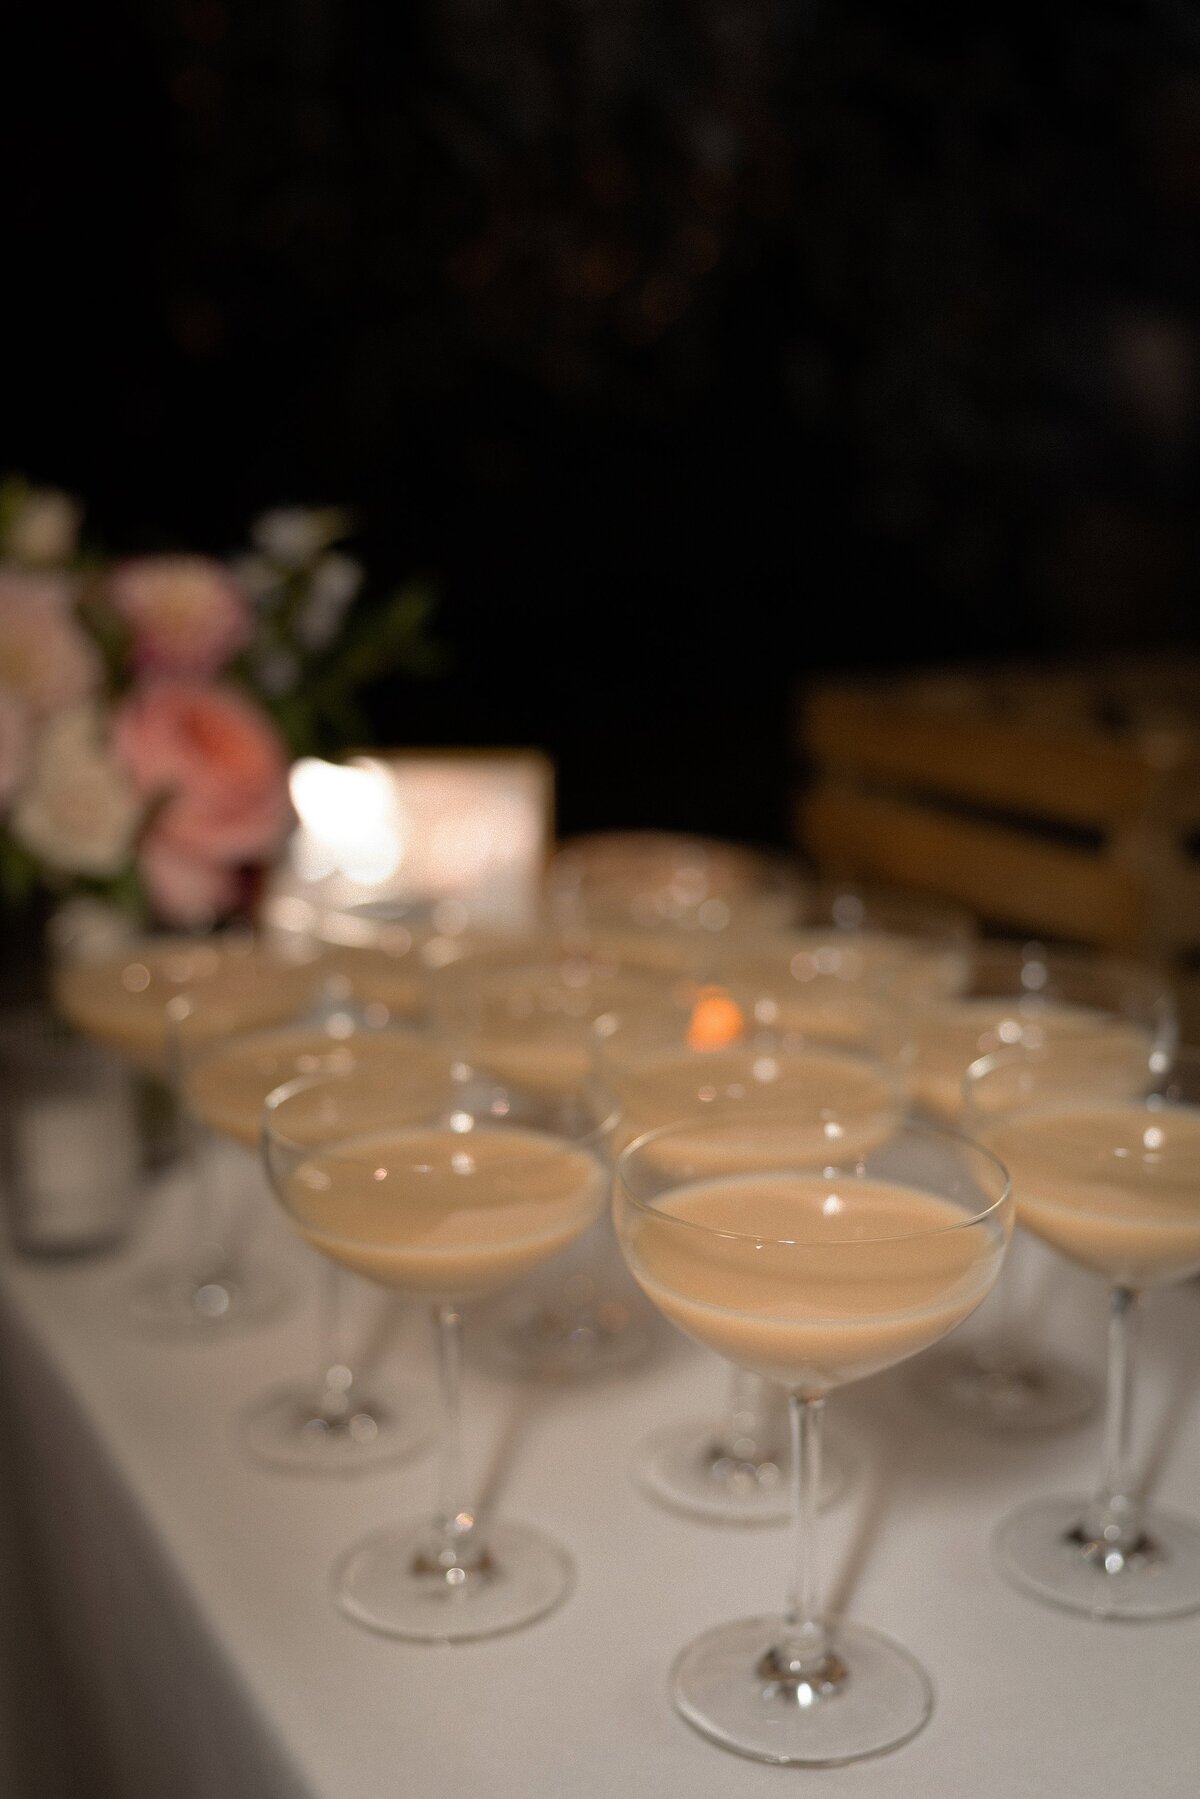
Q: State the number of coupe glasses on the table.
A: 11